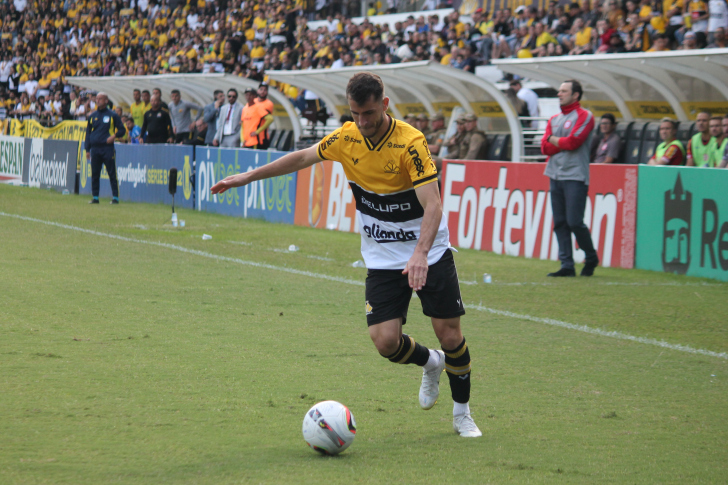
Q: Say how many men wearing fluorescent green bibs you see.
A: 3